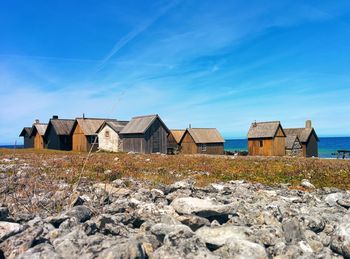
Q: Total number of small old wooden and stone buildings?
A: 11